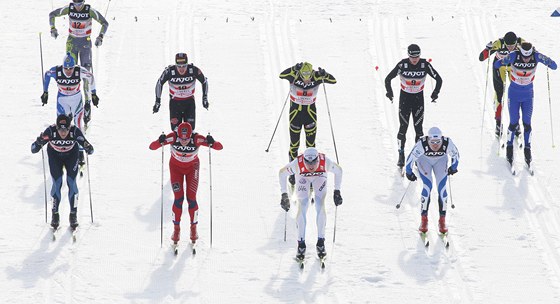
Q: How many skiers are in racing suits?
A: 11